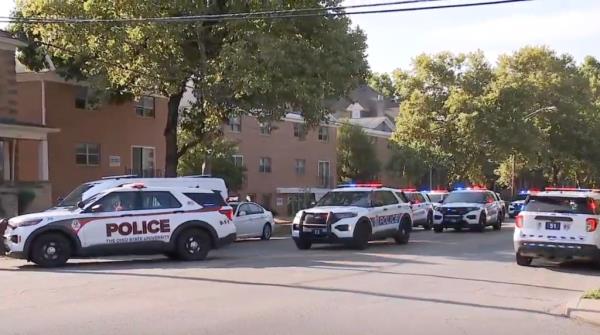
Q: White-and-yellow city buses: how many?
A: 0